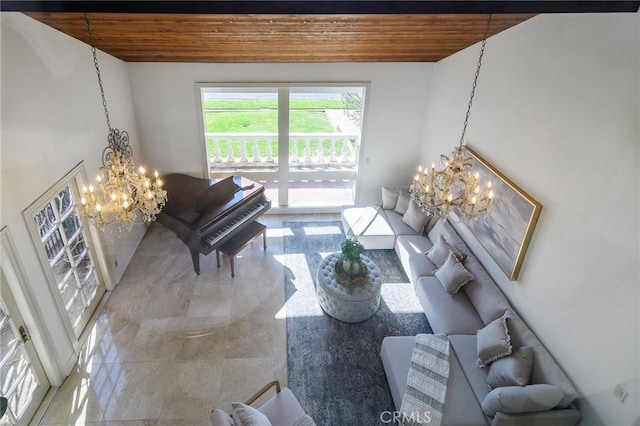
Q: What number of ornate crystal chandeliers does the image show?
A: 2